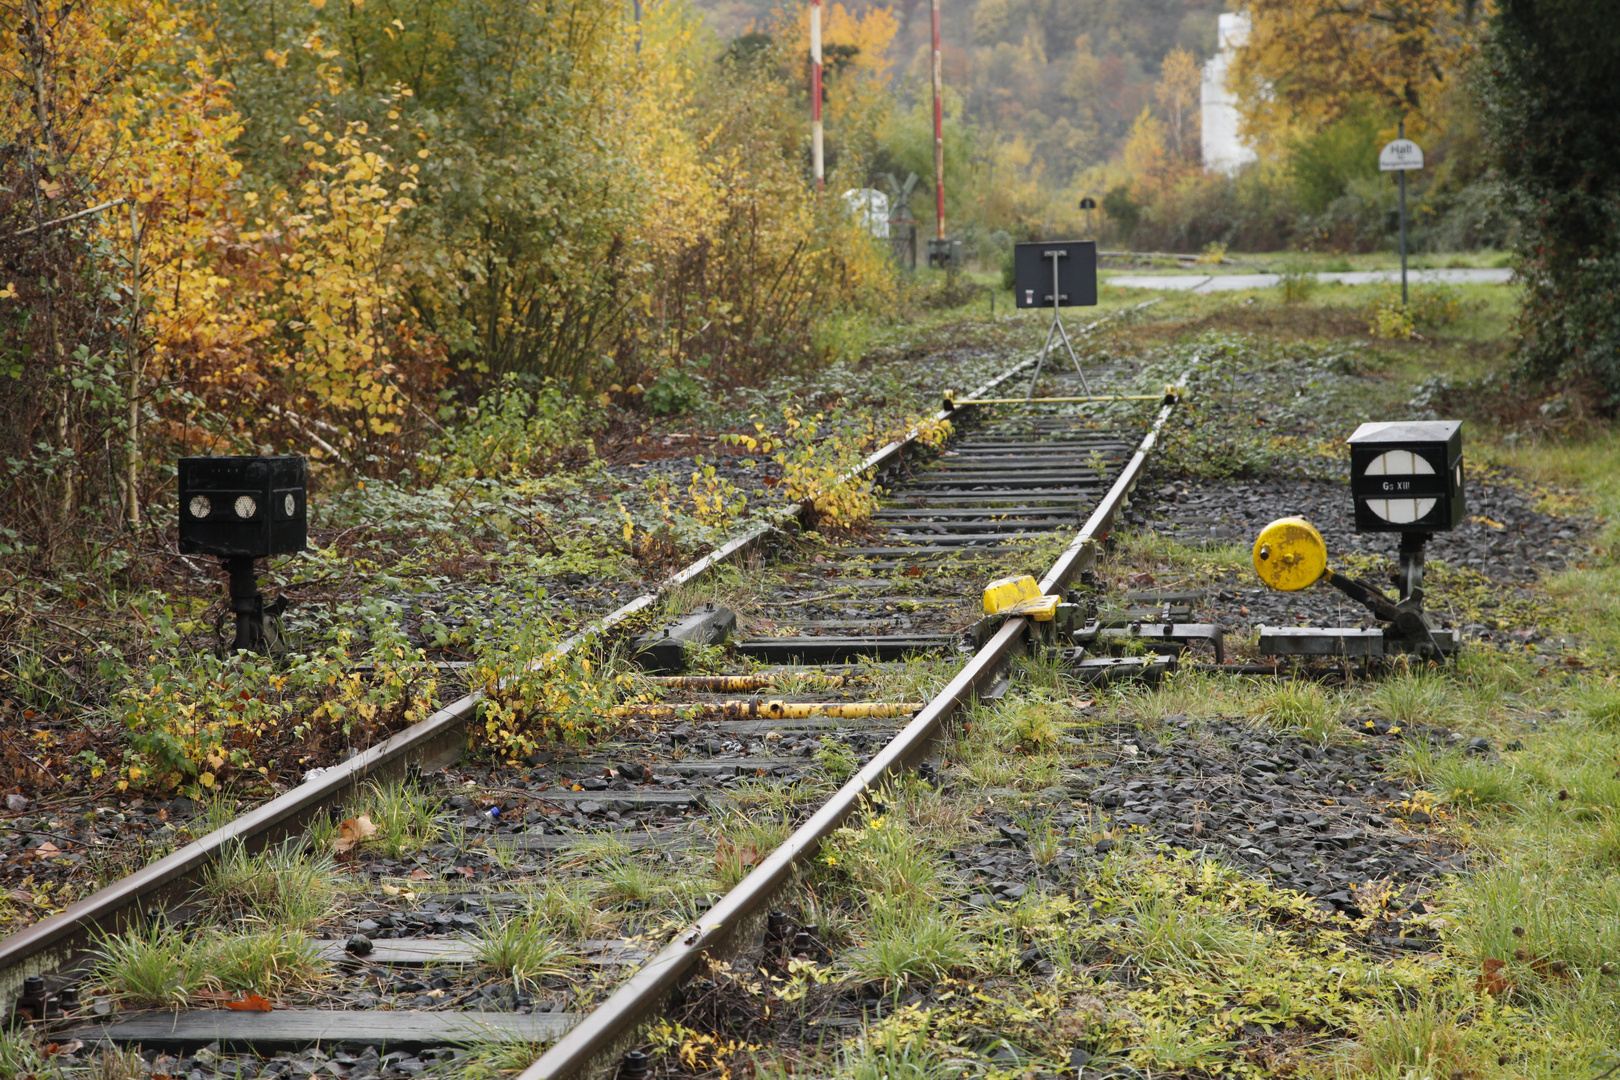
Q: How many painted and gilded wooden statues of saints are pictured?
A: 0